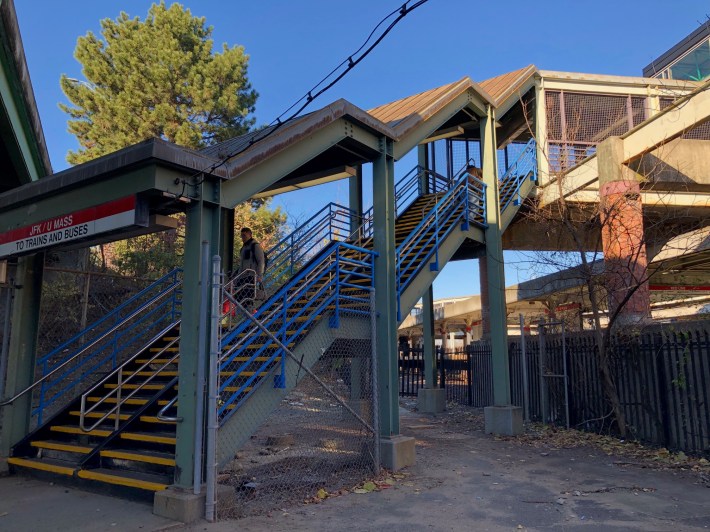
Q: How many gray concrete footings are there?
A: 4